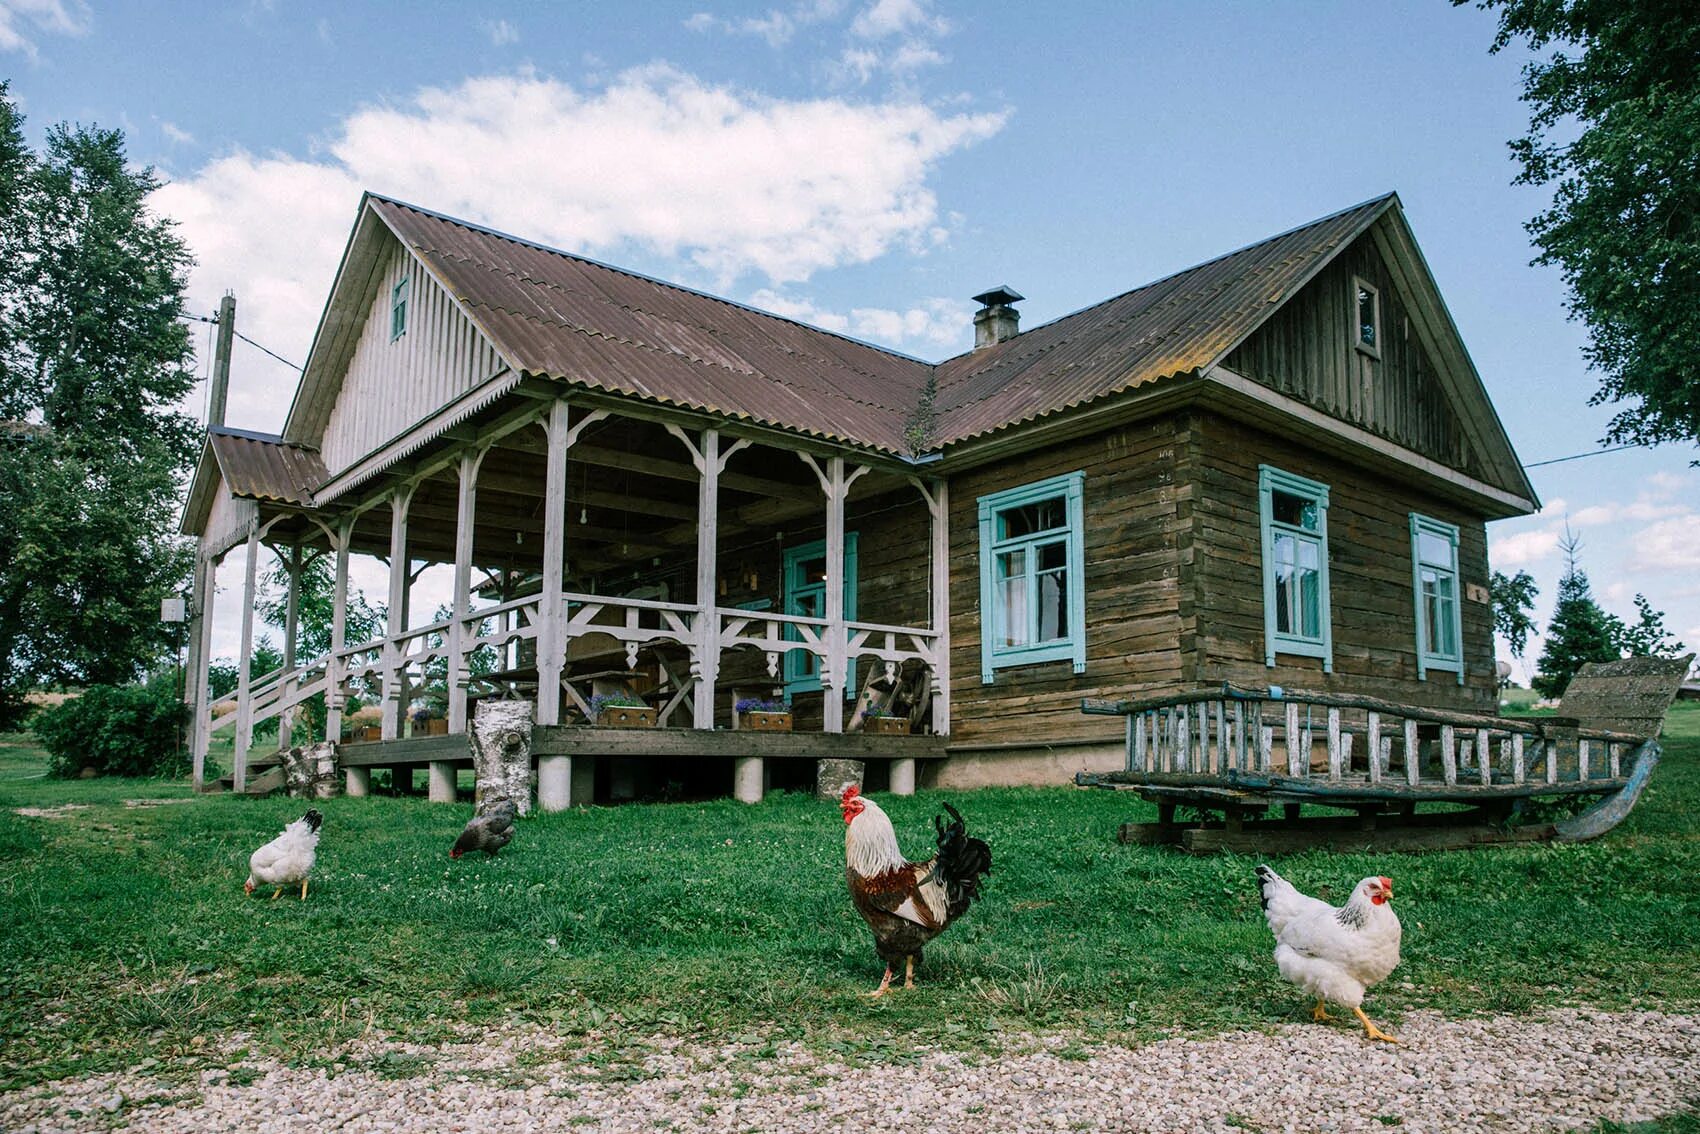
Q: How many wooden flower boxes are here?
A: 5